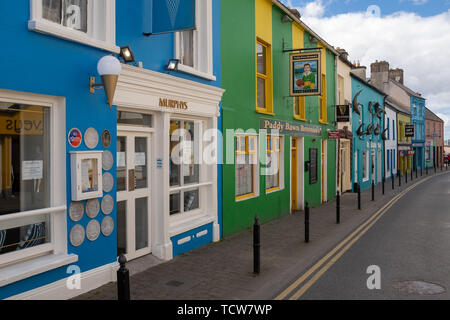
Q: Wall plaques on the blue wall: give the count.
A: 11